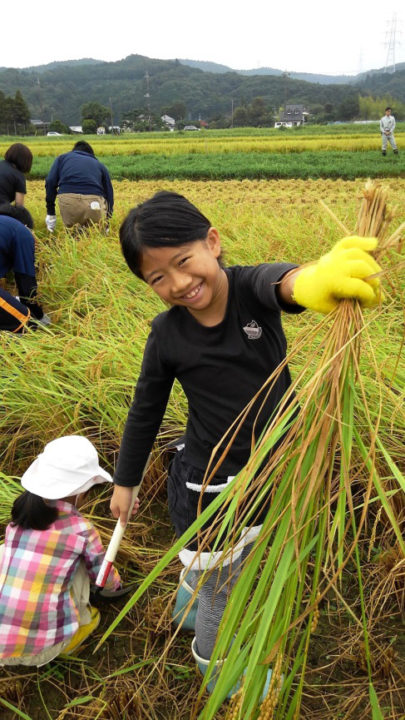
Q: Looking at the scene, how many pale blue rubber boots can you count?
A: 2